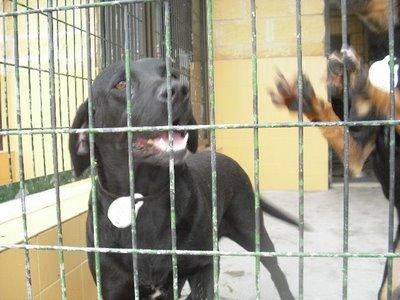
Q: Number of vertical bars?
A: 10